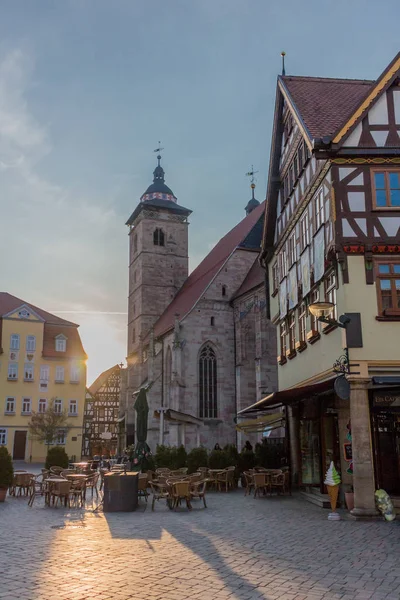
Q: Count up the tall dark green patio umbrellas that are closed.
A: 1